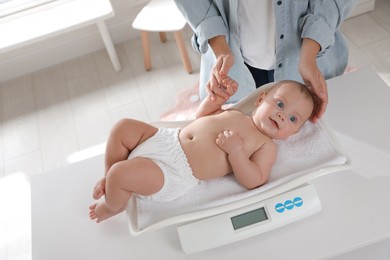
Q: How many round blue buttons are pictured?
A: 3